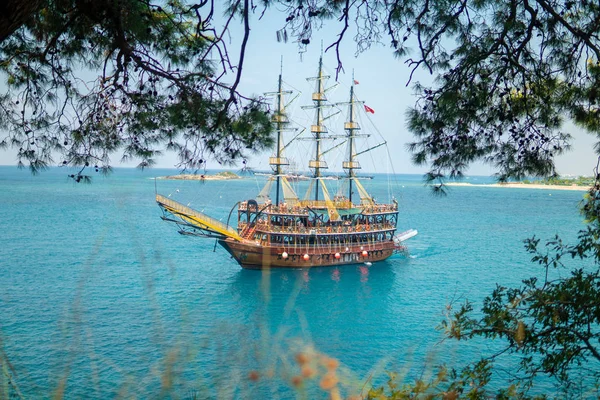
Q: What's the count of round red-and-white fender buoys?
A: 4